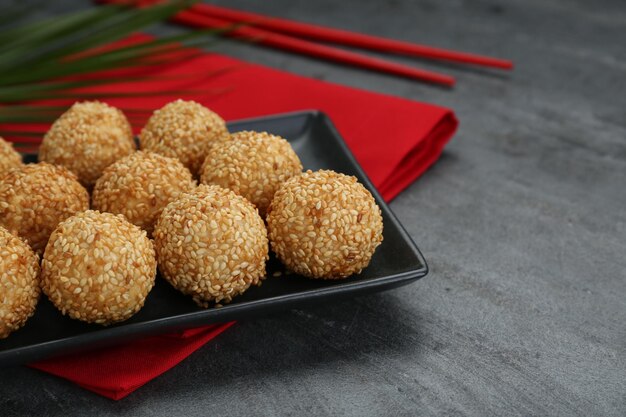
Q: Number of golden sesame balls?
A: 10